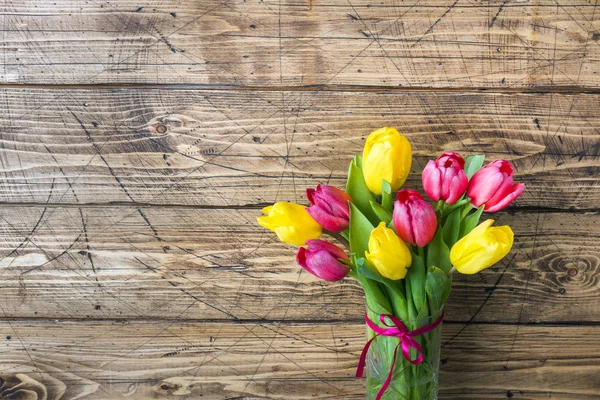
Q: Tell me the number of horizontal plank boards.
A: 4